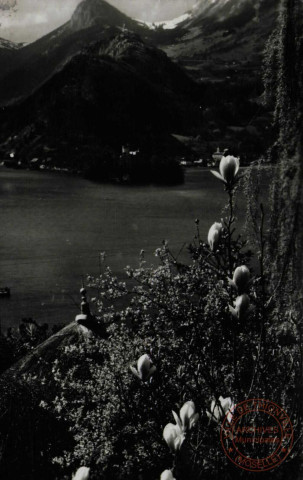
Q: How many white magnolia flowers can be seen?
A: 10